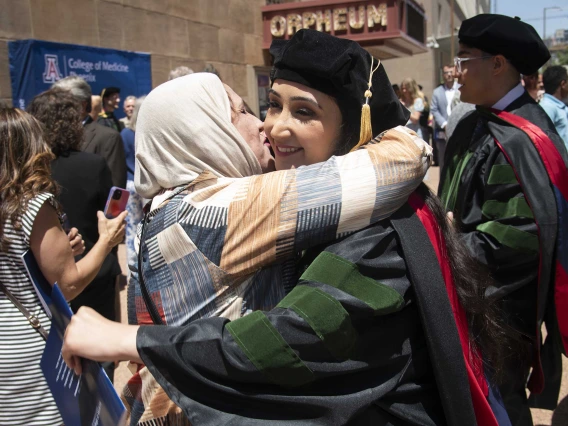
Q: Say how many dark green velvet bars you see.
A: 6